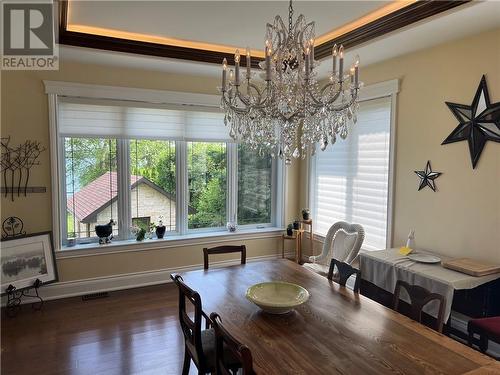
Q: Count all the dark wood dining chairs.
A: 5